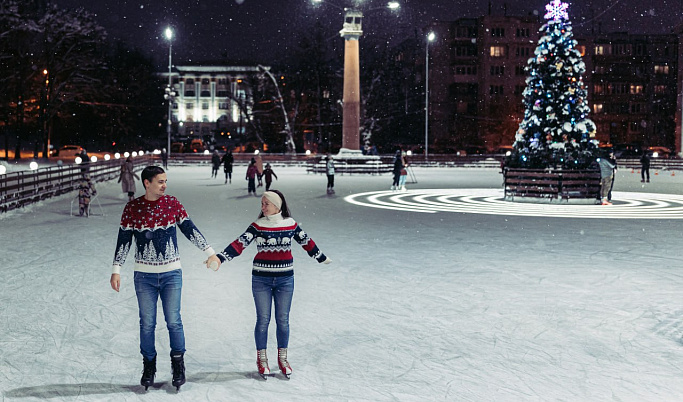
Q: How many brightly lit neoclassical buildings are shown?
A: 1